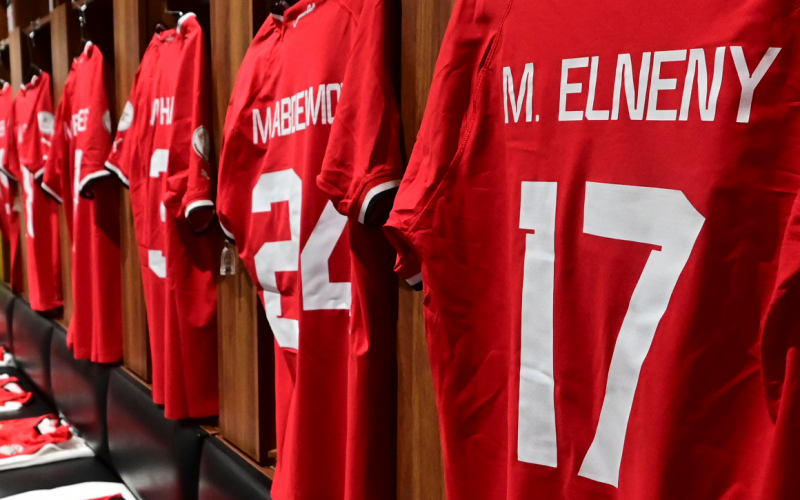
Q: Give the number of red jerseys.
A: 6